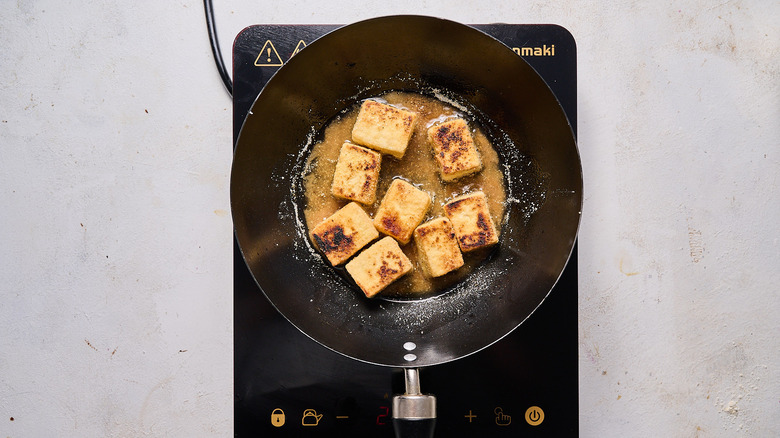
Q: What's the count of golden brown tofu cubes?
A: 8